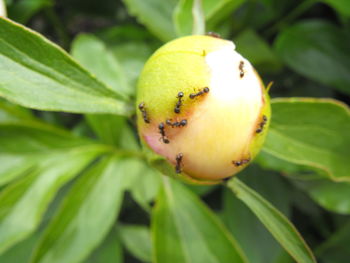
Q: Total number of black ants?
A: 9